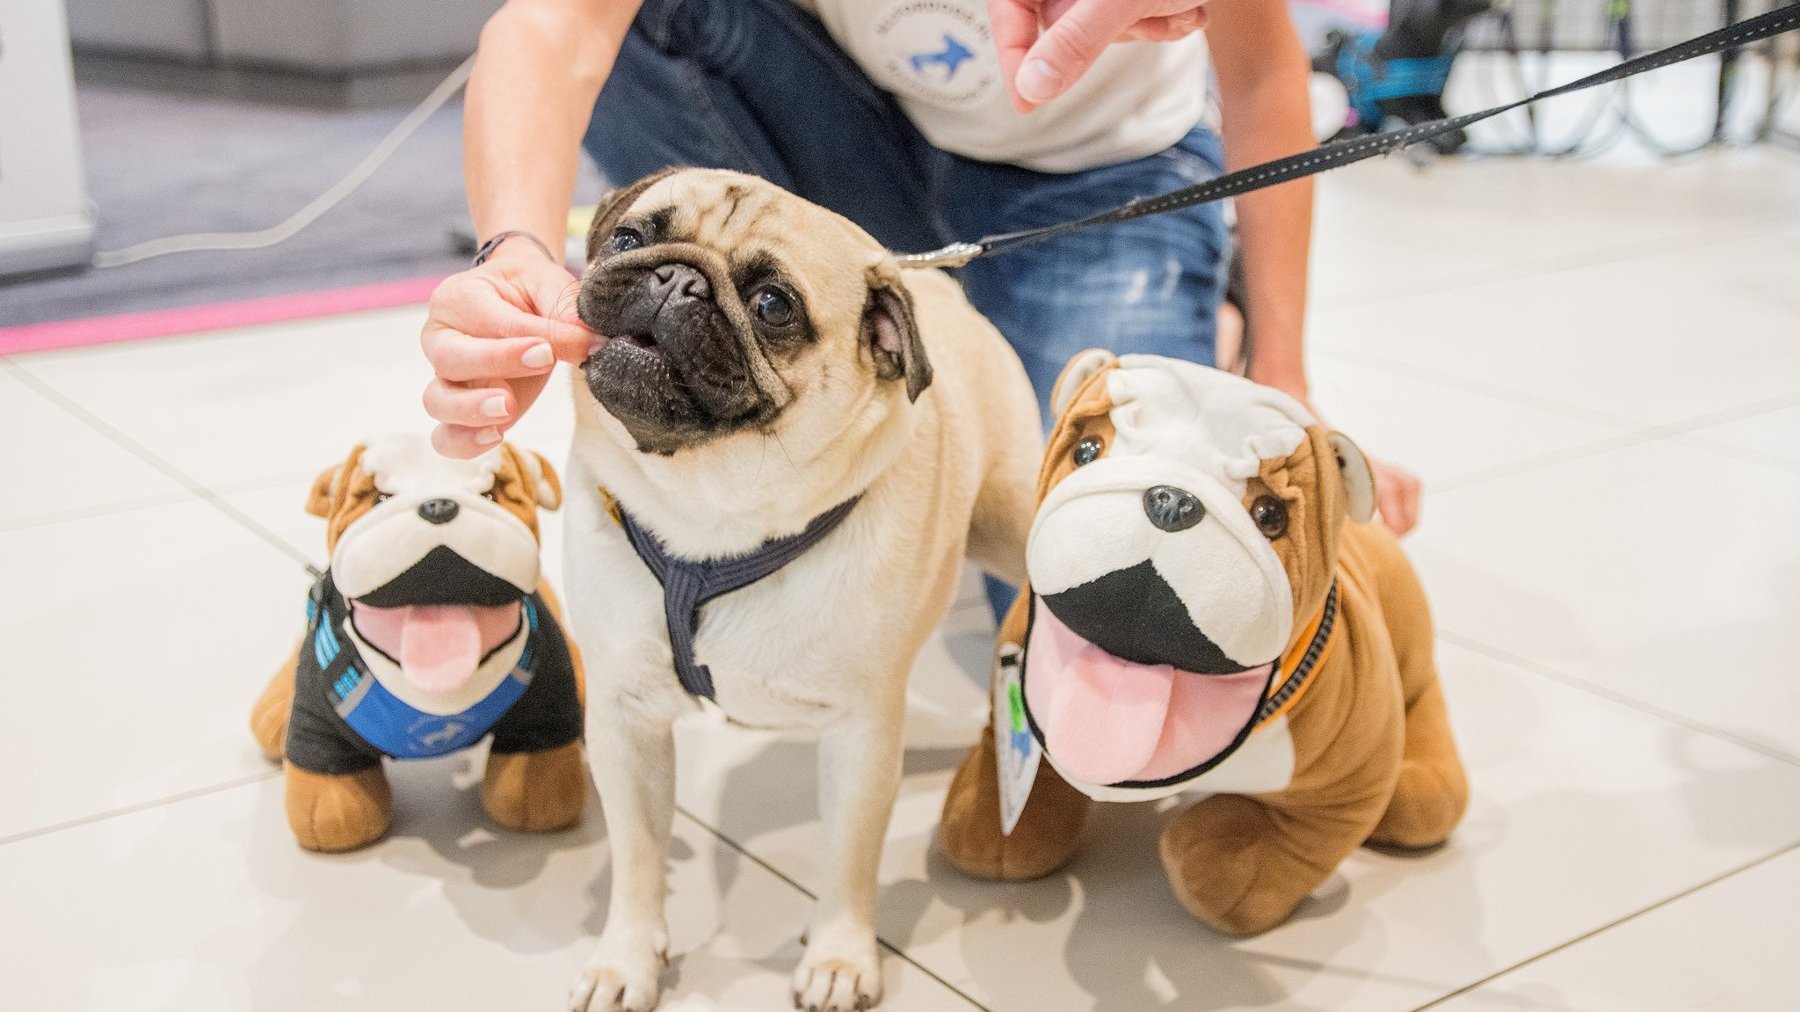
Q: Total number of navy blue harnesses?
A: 1